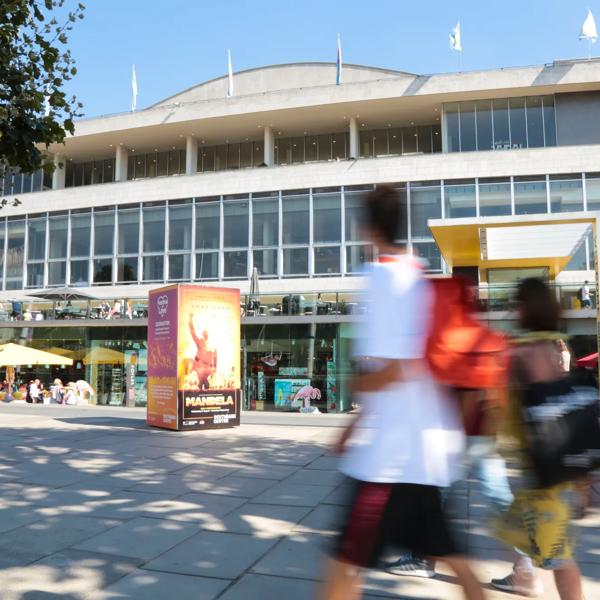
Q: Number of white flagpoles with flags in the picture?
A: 5